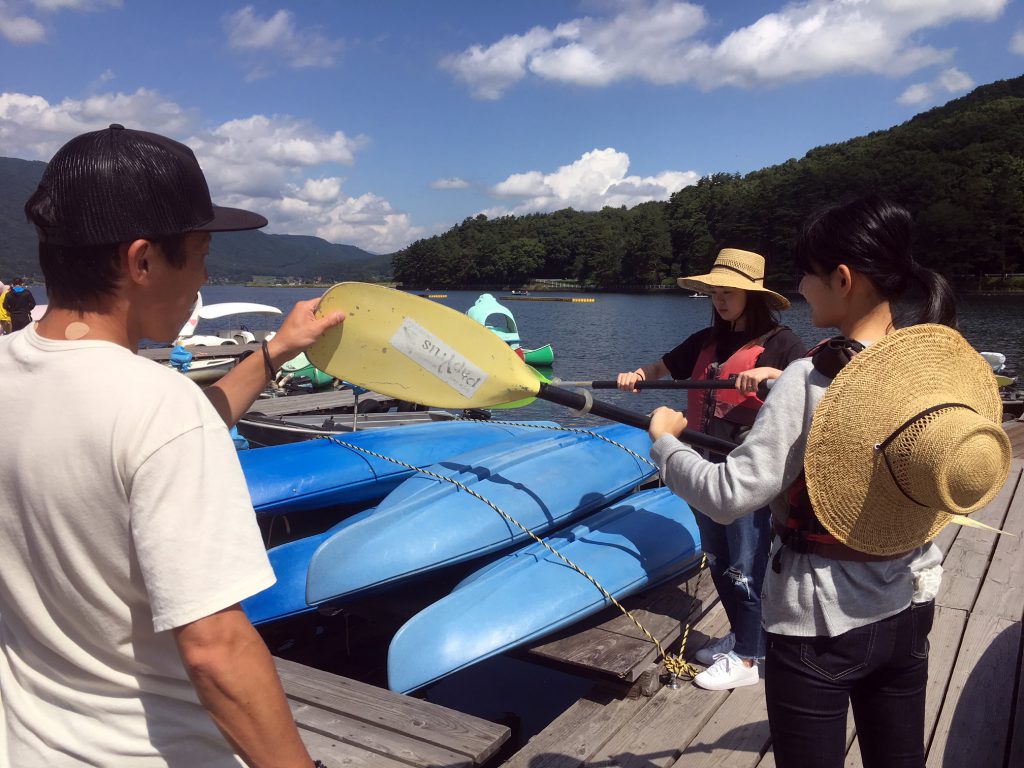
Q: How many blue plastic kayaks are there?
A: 4